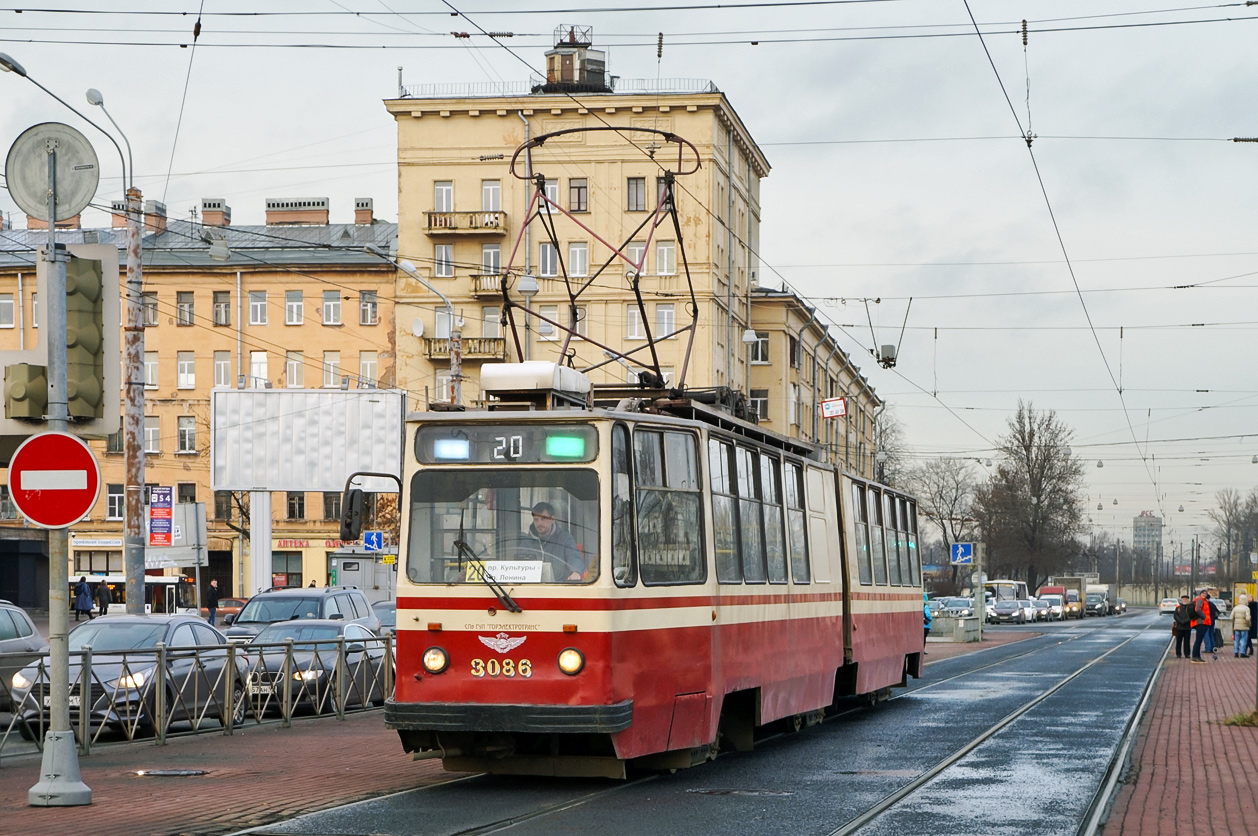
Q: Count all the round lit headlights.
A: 2